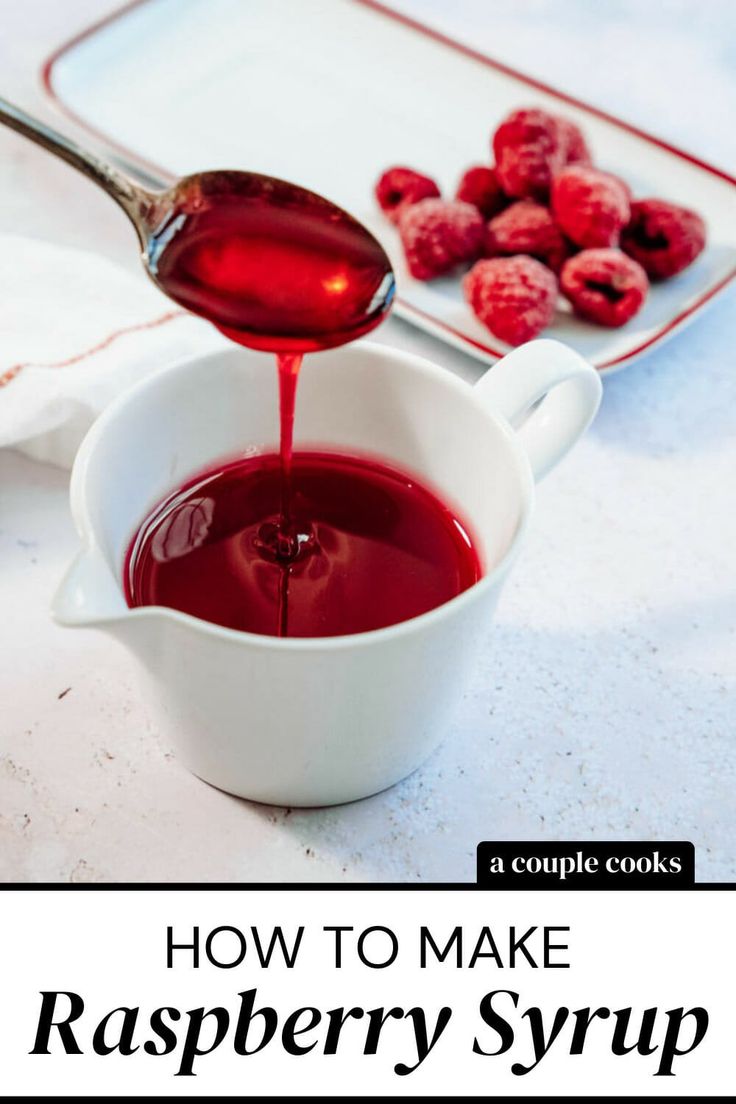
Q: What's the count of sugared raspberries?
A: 10